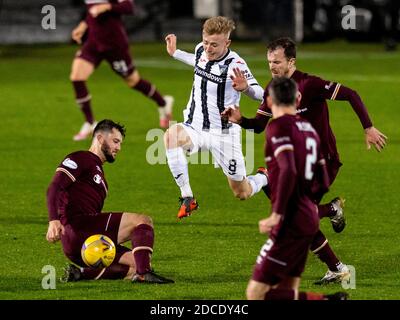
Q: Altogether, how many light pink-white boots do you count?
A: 2